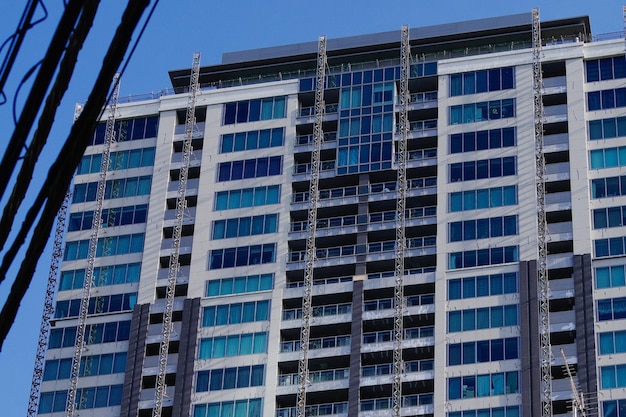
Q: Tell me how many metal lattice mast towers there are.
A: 6